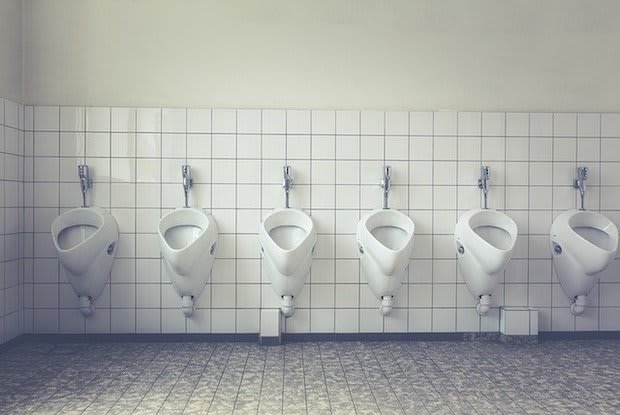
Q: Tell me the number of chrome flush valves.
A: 6